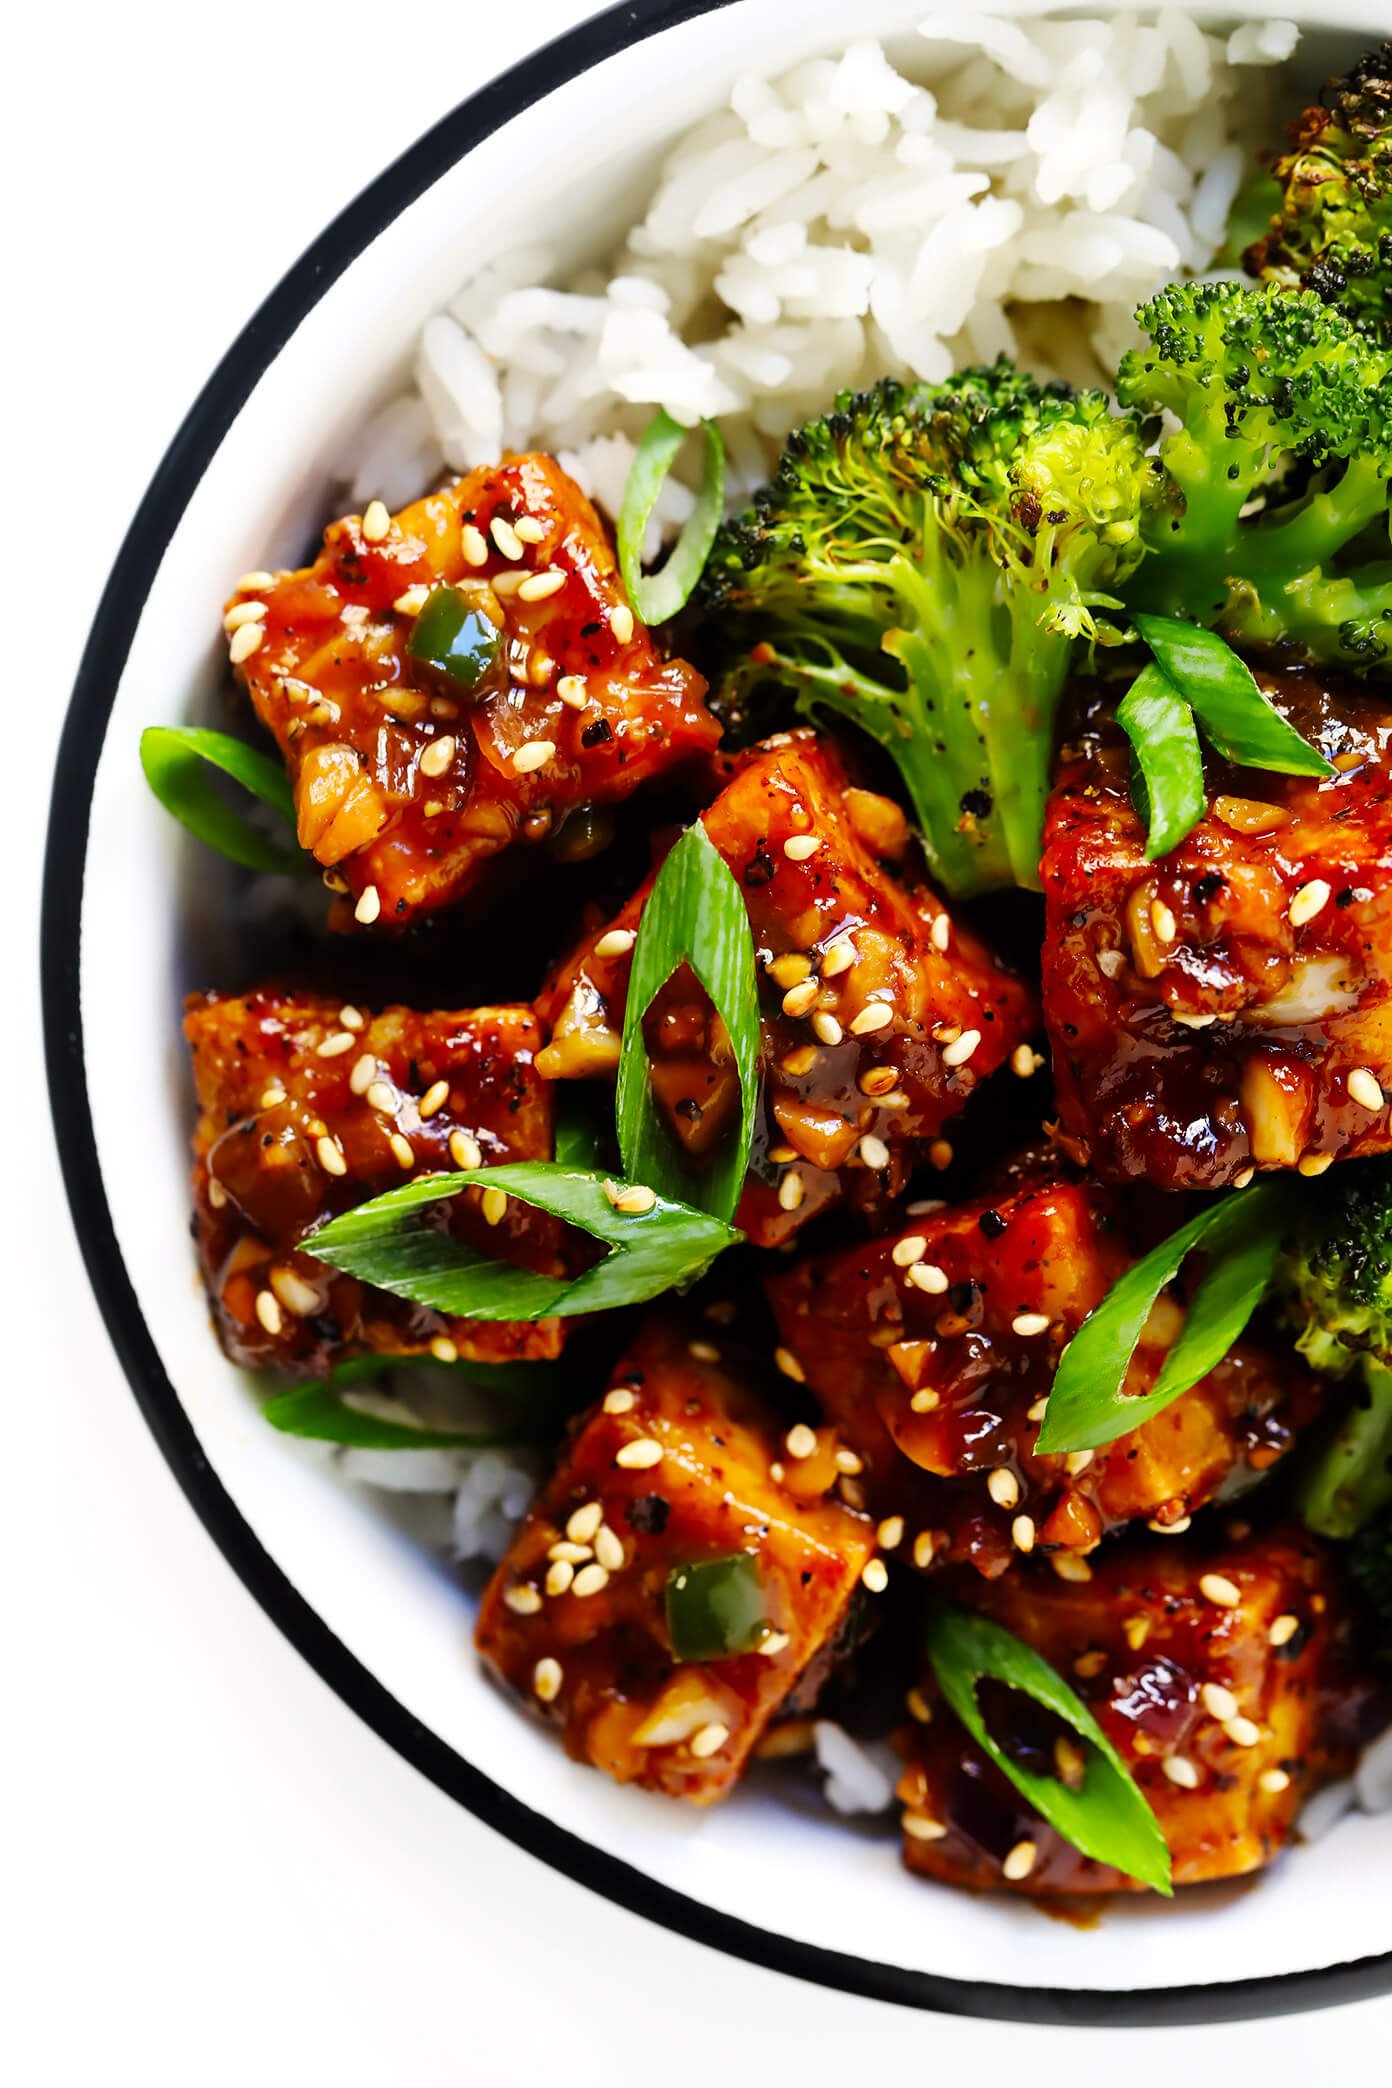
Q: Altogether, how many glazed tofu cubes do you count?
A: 7